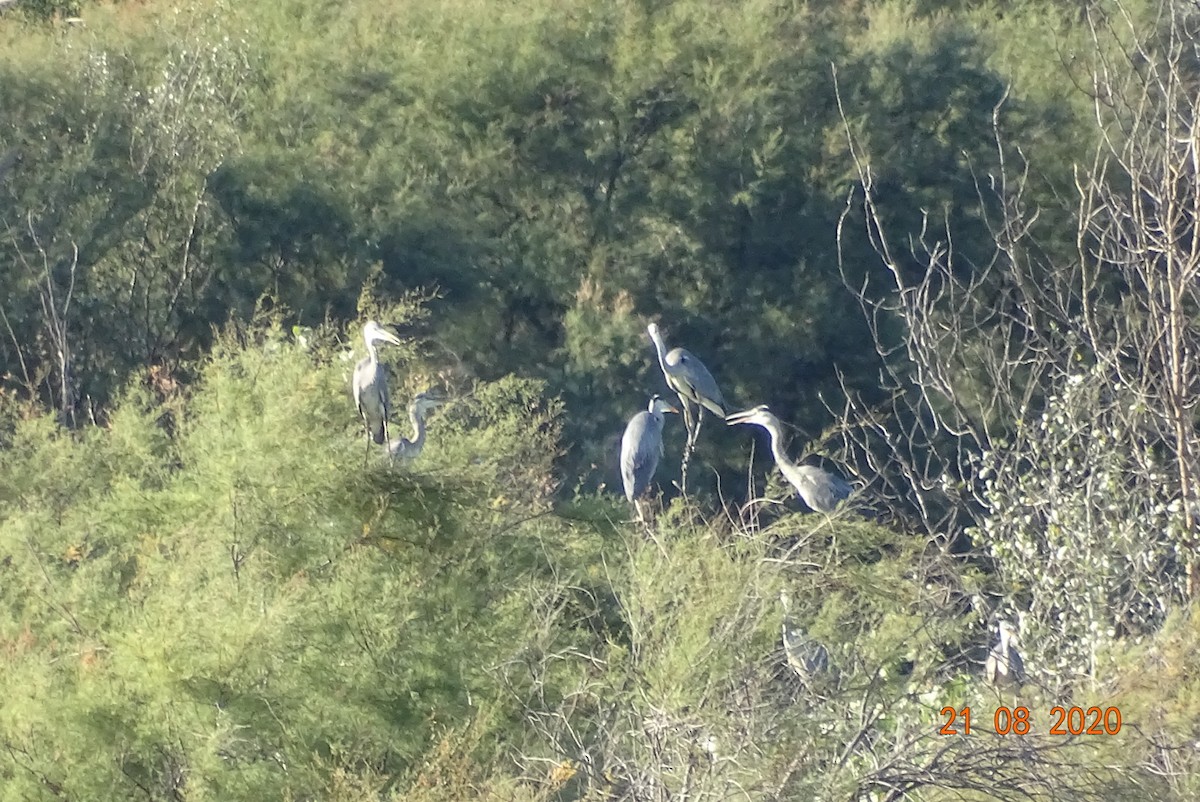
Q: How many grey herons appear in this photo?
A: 7